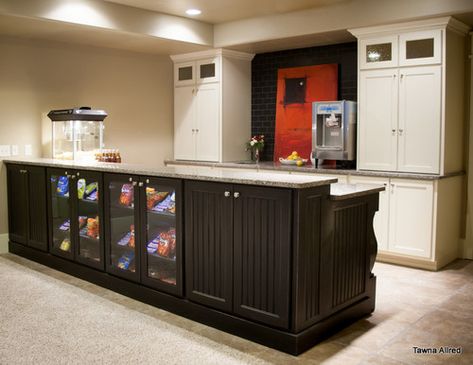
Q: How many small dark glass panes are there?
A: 4